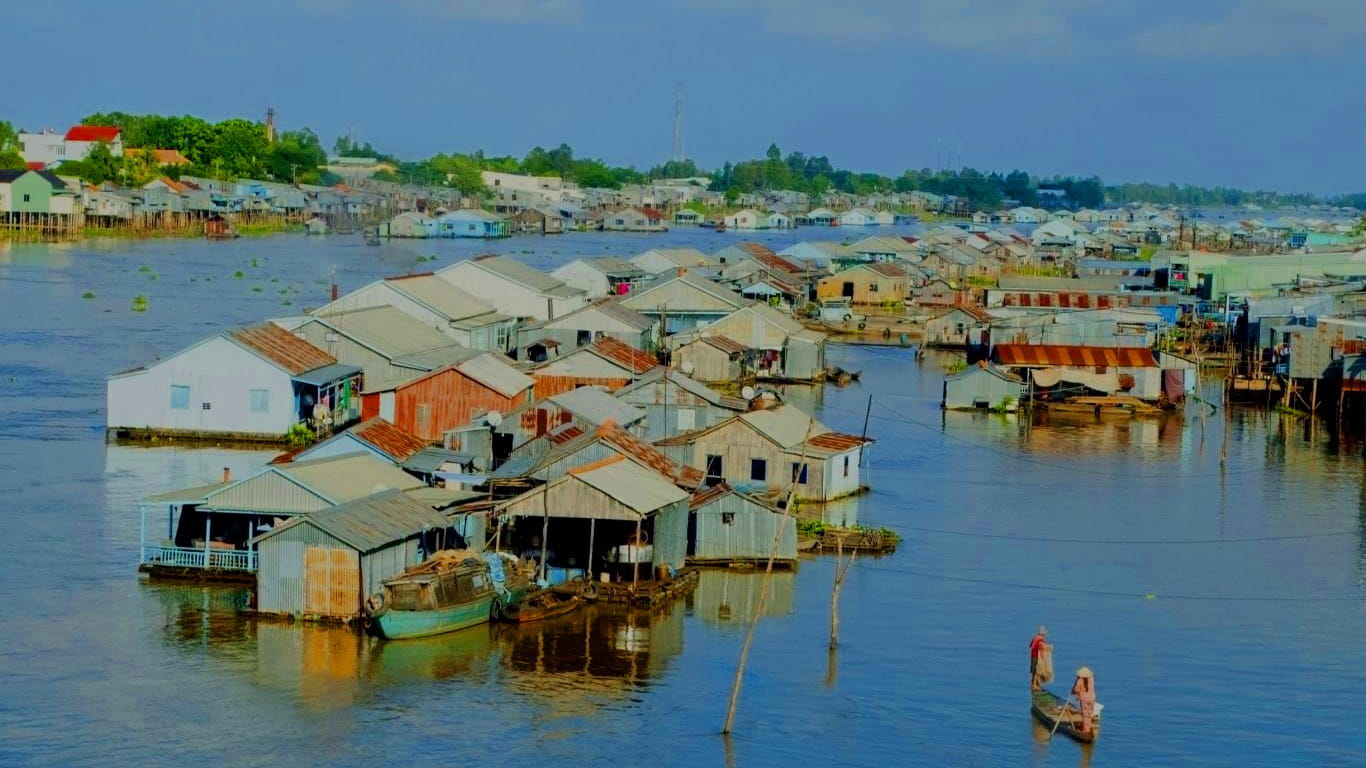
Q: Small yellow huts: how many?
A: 1